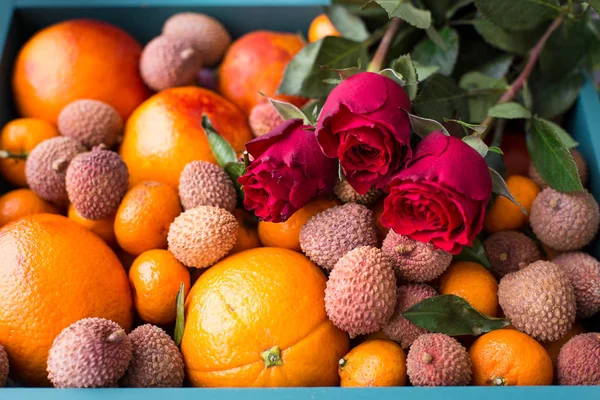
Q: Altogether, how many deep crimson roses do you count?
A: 3